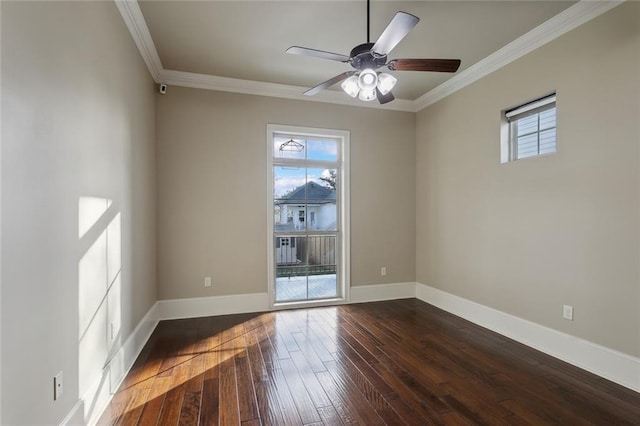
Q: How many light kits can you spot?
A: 1